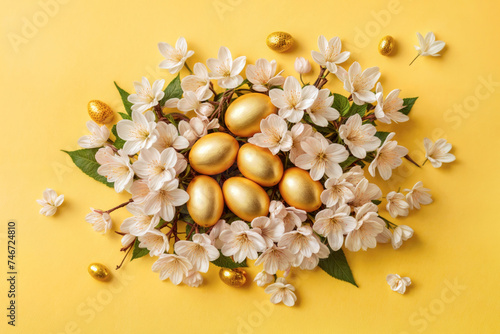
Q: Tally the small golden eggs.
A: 5